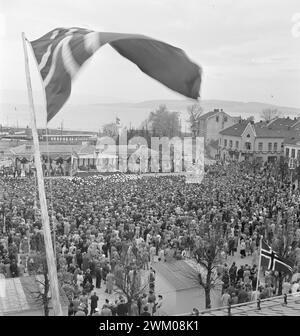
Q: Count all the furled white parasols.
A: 0